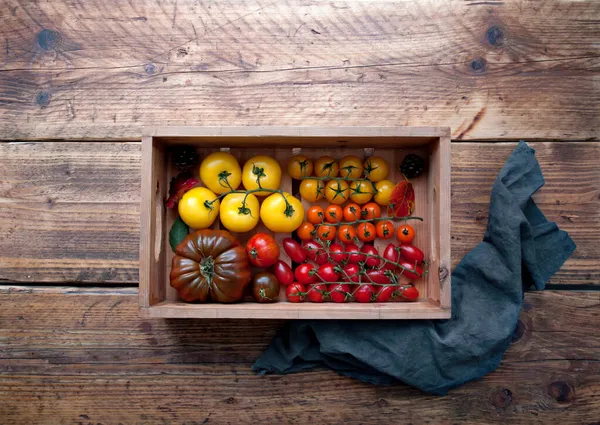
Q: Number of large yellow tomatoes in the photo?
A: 5